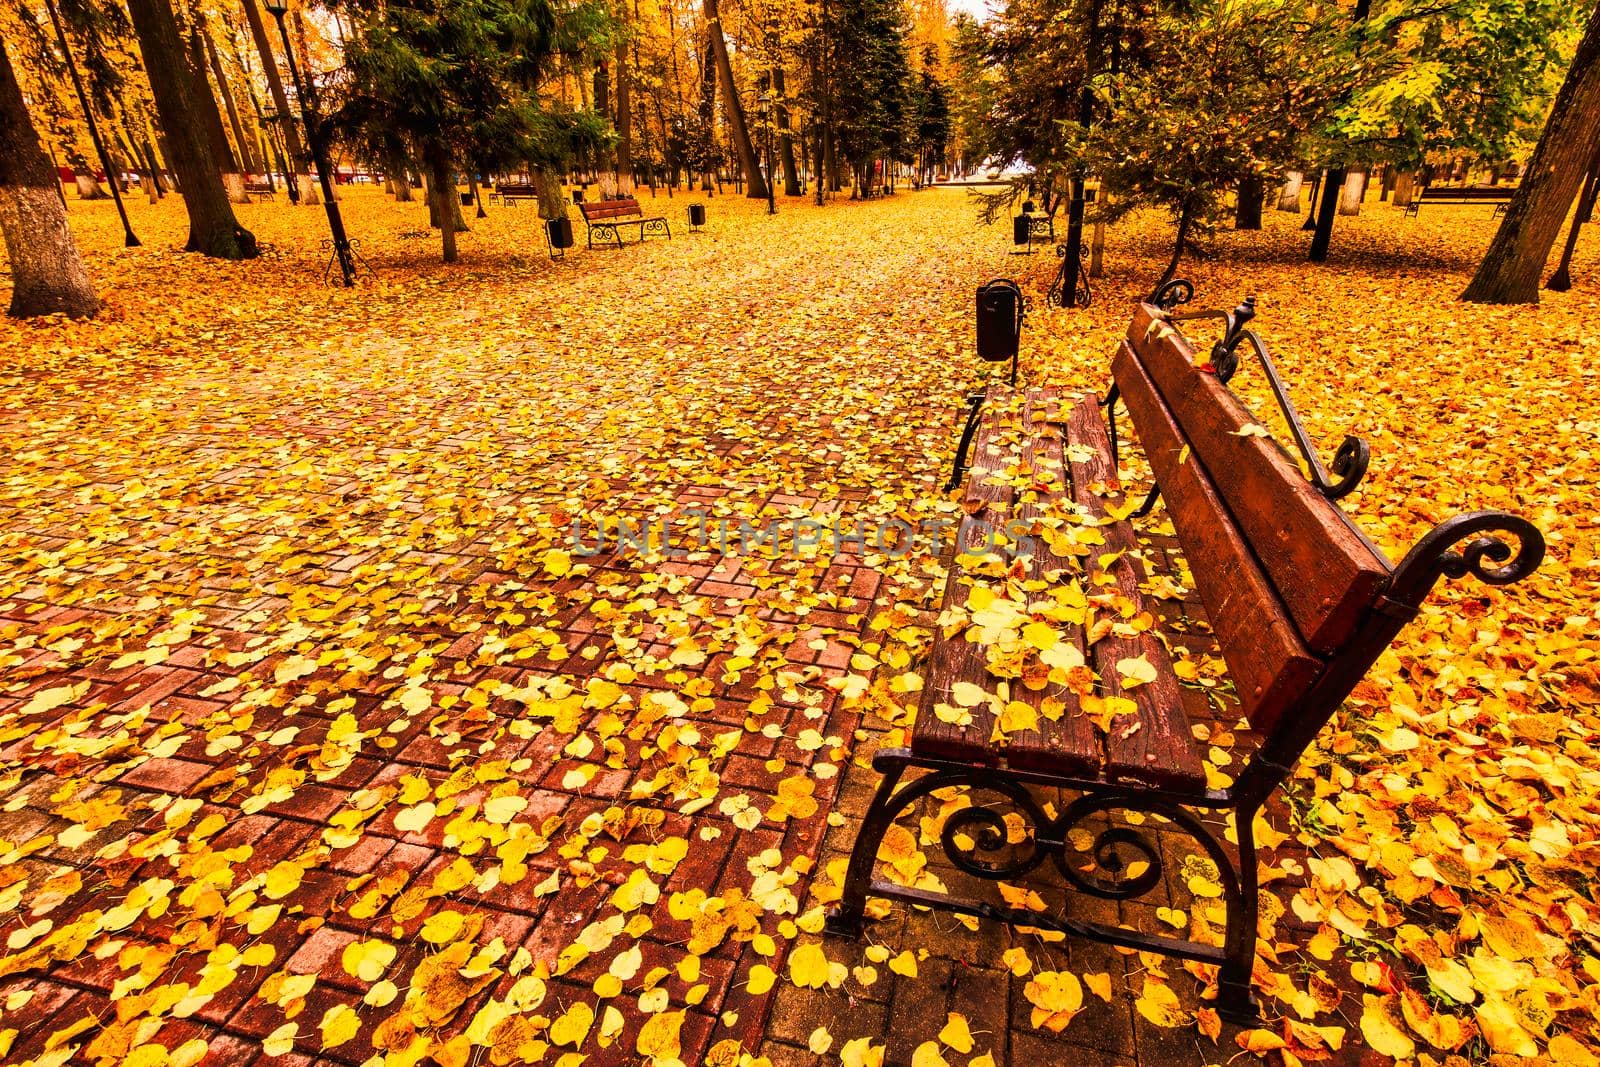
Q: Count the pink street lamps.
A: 0